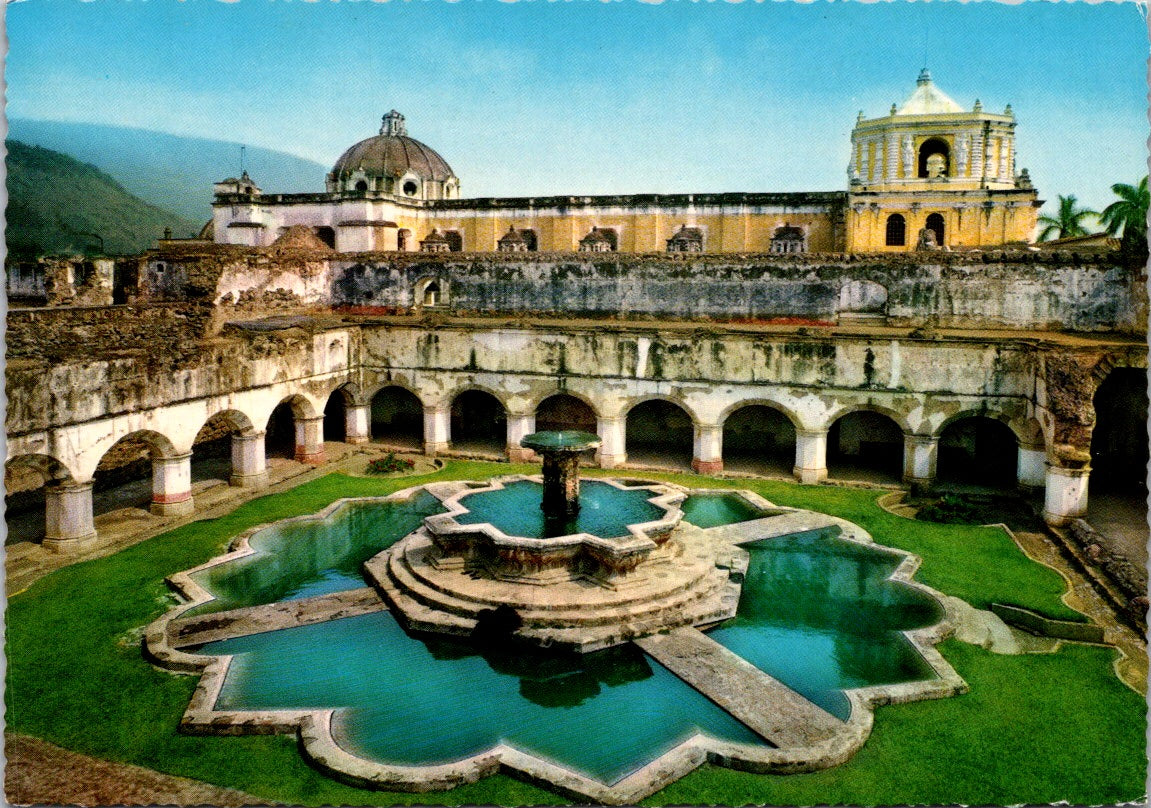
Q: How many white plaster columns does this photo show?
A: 13